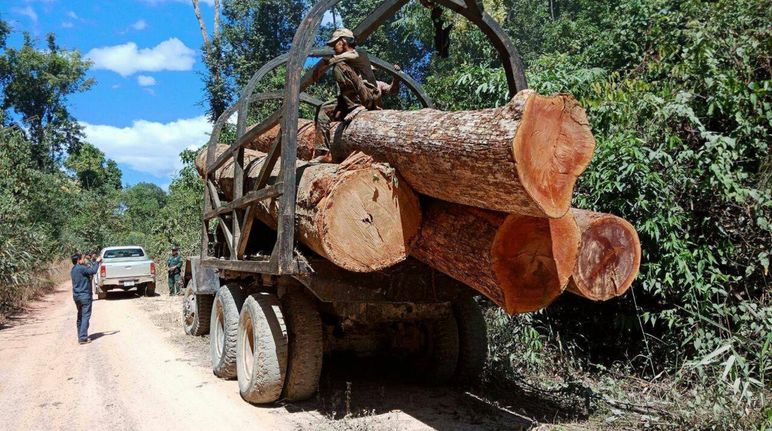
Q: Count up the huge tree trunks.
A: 4